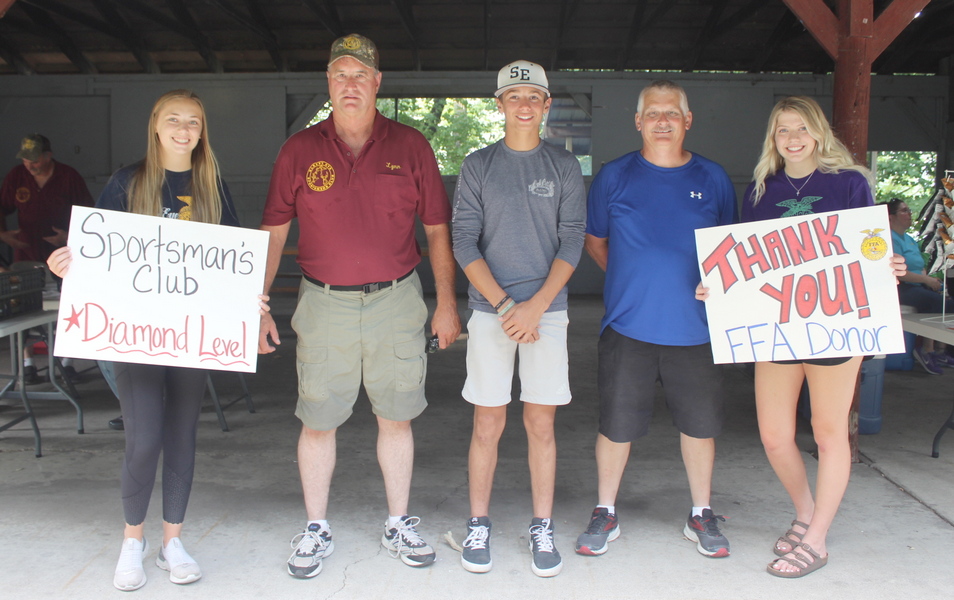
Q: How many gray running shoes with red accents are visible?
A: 2